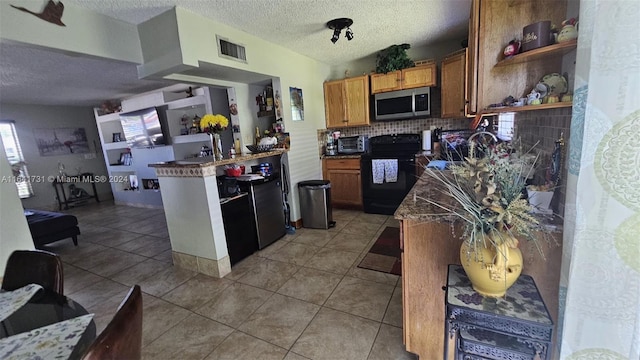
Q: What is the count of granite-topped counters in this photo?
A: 3